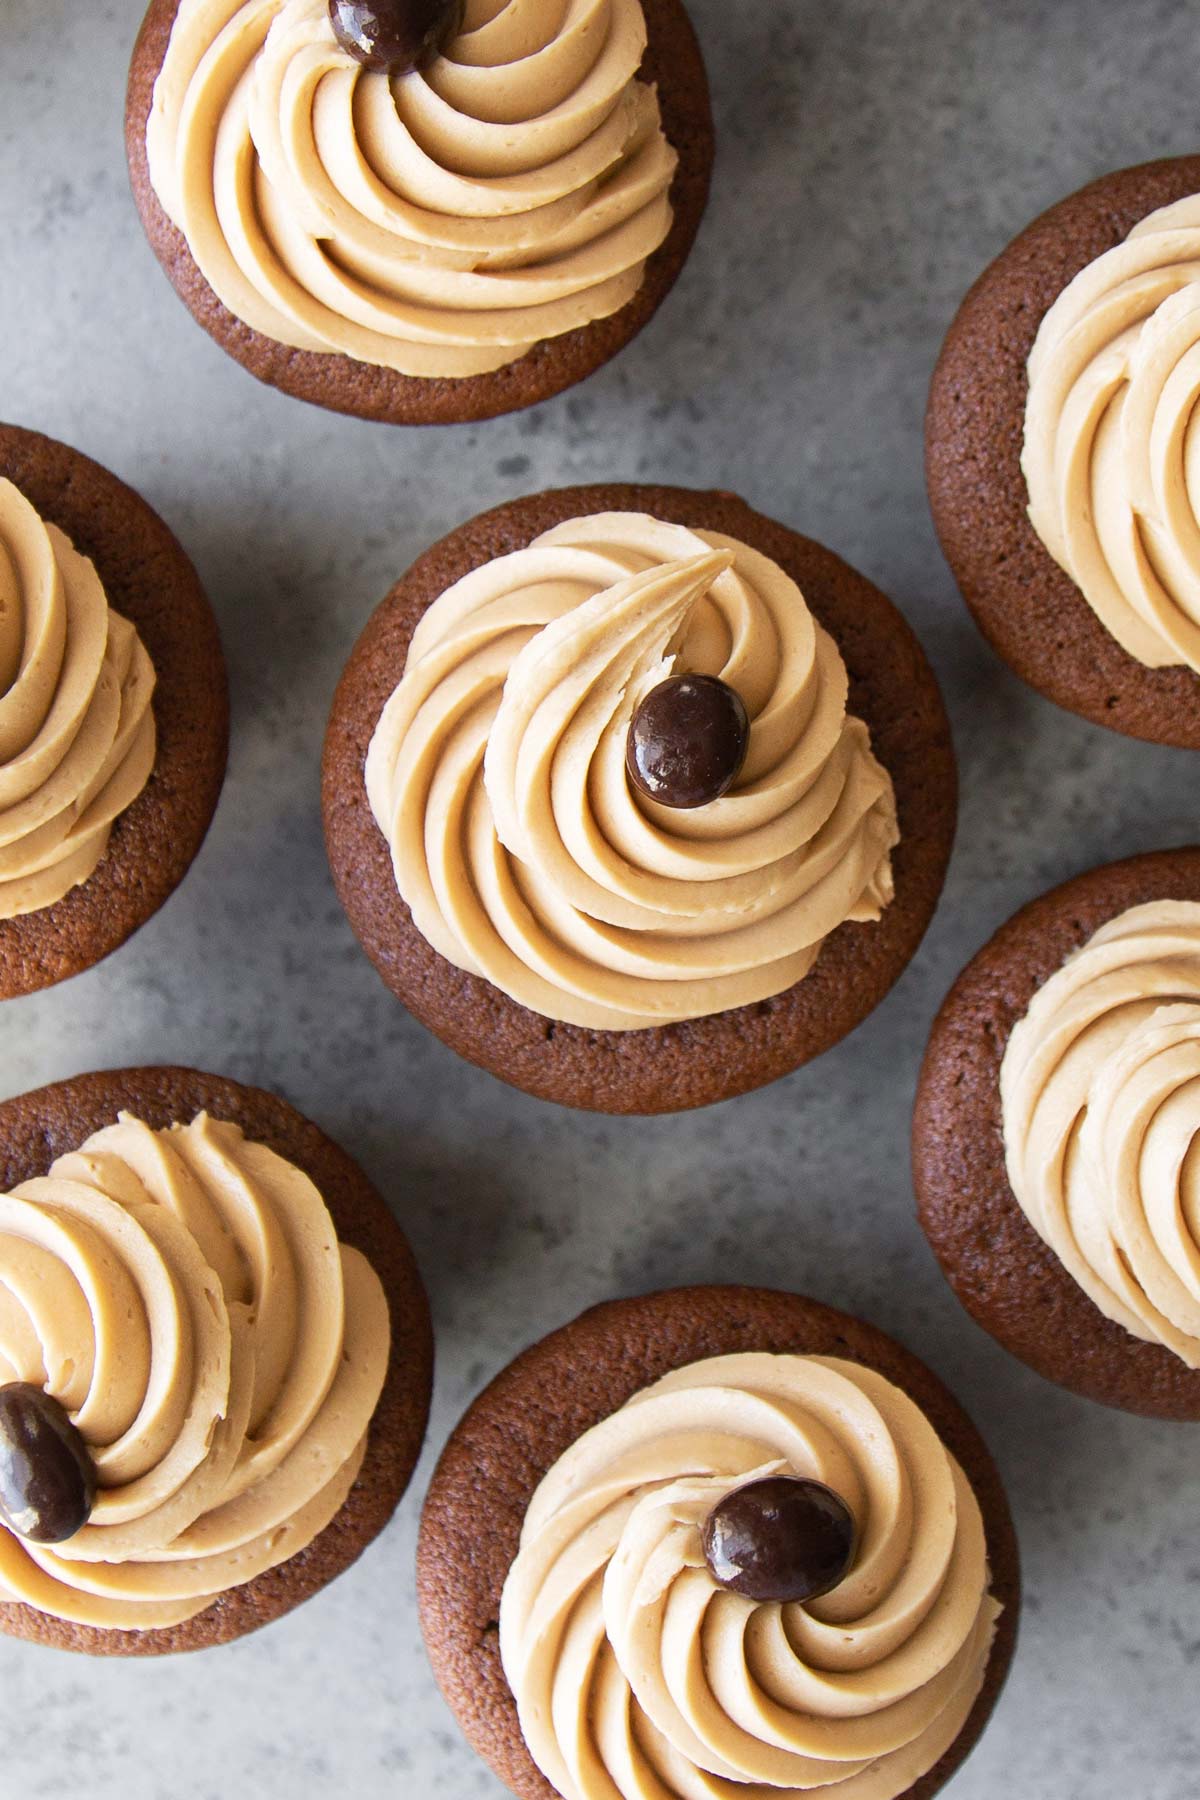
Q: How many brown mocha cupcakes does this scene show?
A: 7